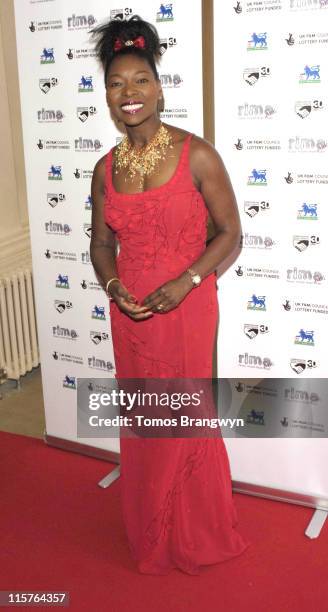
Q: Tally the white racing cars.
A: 0